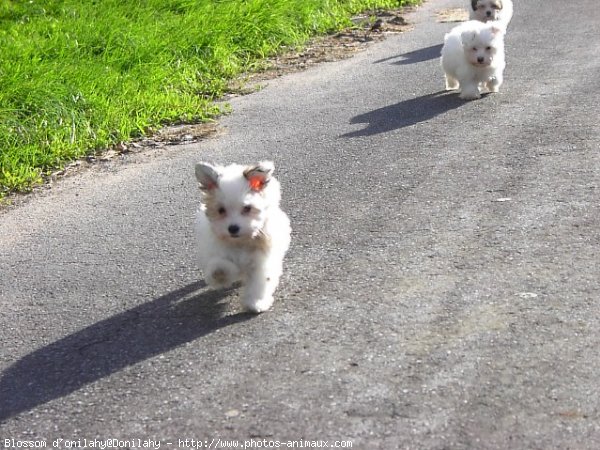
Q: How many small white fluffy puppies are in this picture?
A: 3